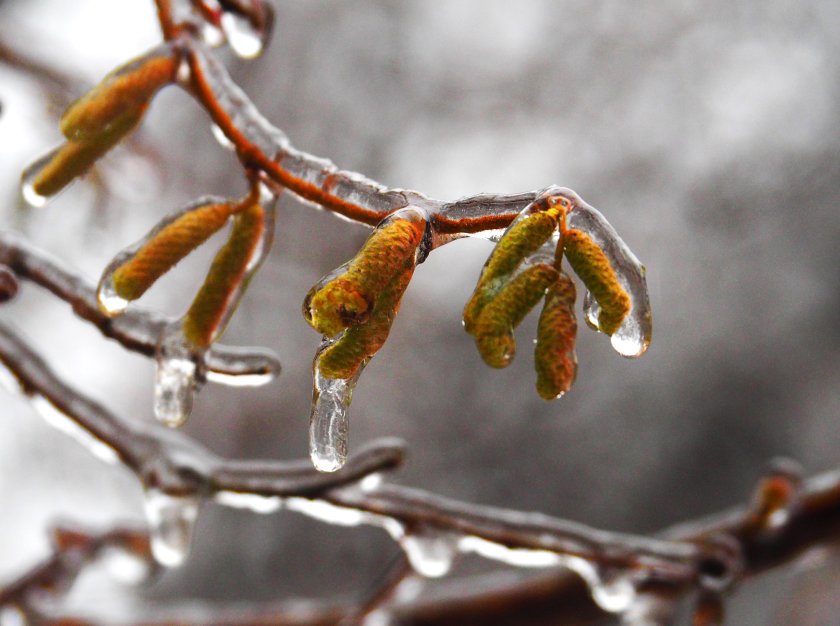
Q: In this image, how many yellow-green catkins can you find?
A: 10